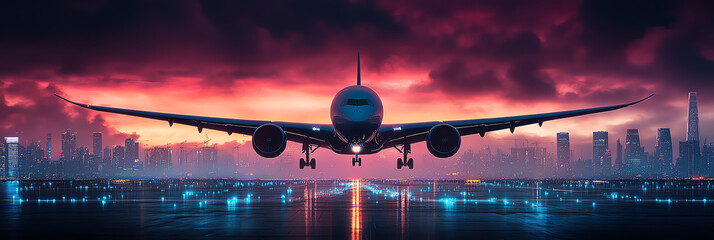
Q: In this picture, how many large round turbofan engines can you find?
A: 2